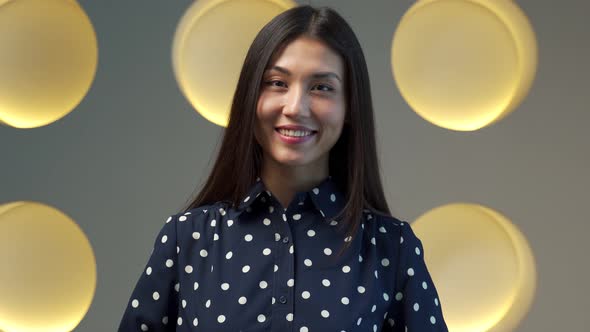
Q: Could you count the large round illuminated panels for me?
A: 5